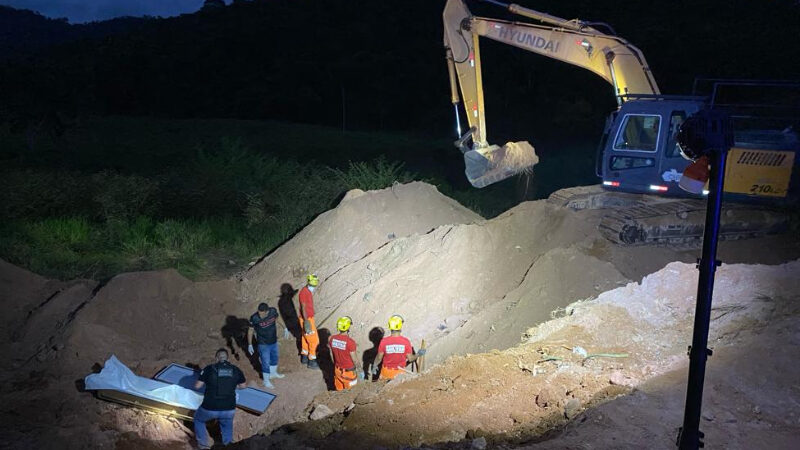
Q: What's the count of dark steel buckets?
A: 1